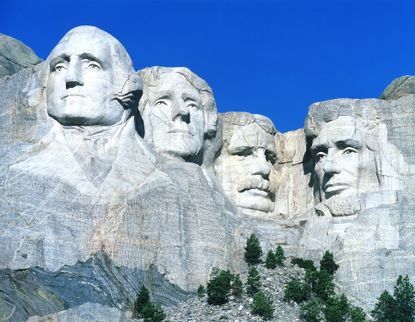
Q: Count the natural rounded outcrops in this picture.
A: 2